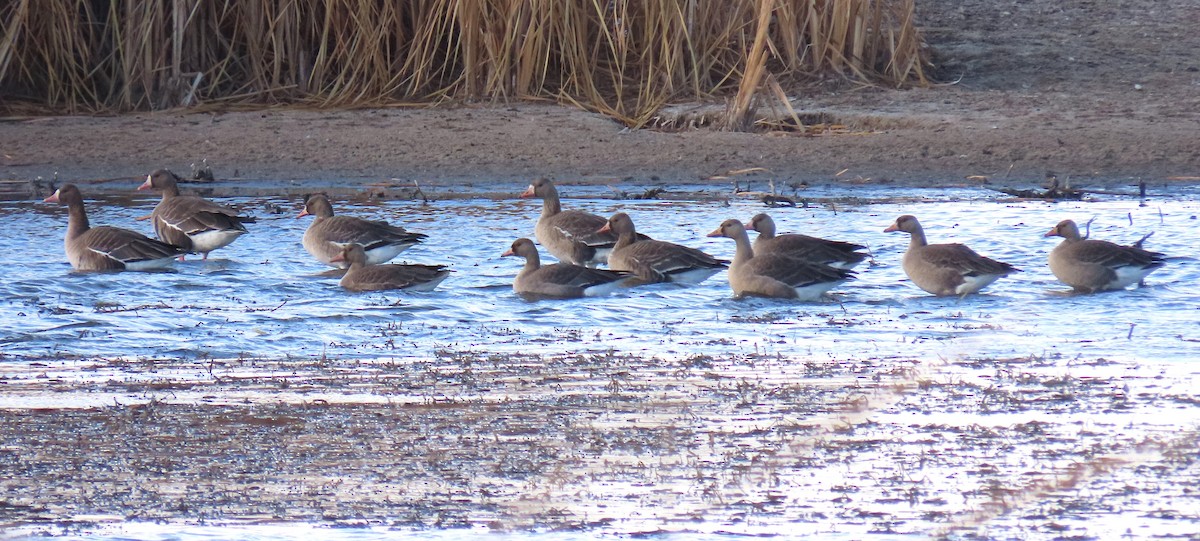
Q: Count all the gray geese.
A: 11